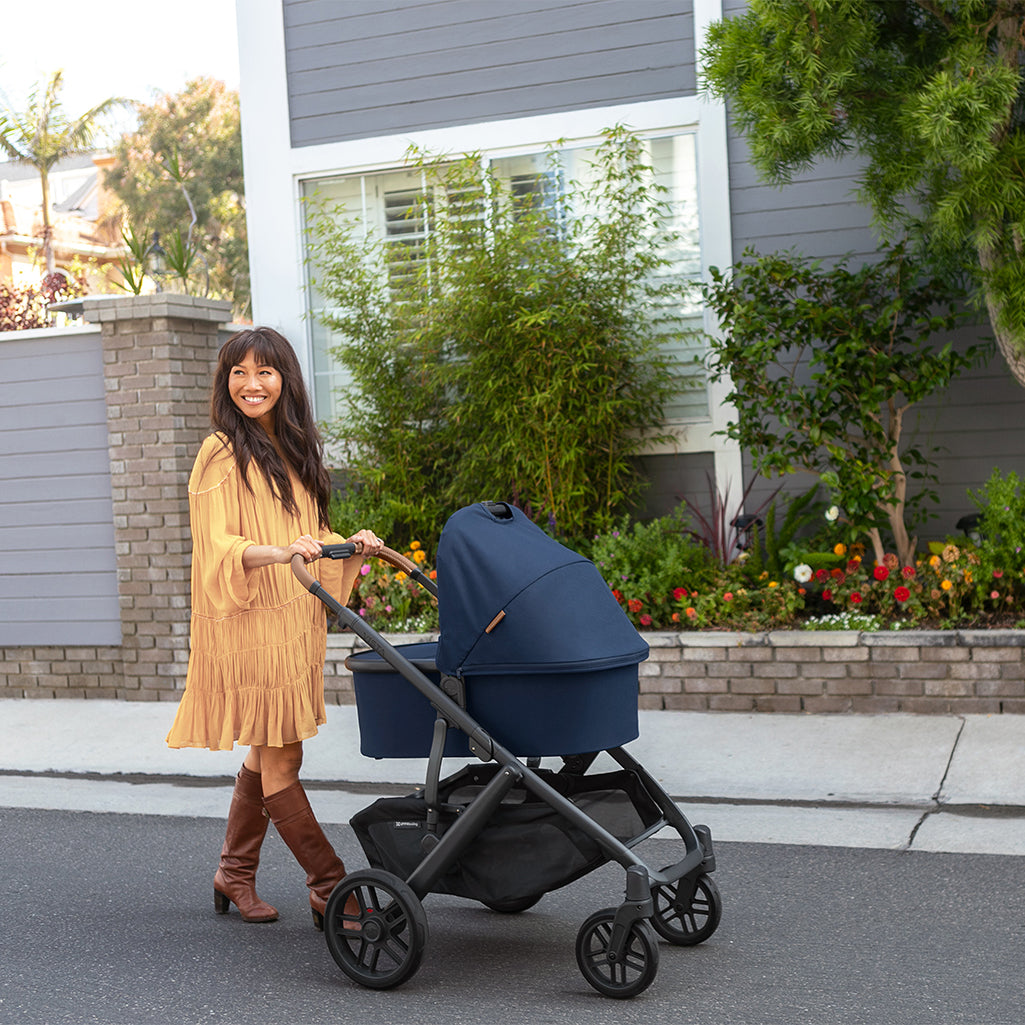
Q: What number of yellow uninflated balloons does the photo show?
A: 0